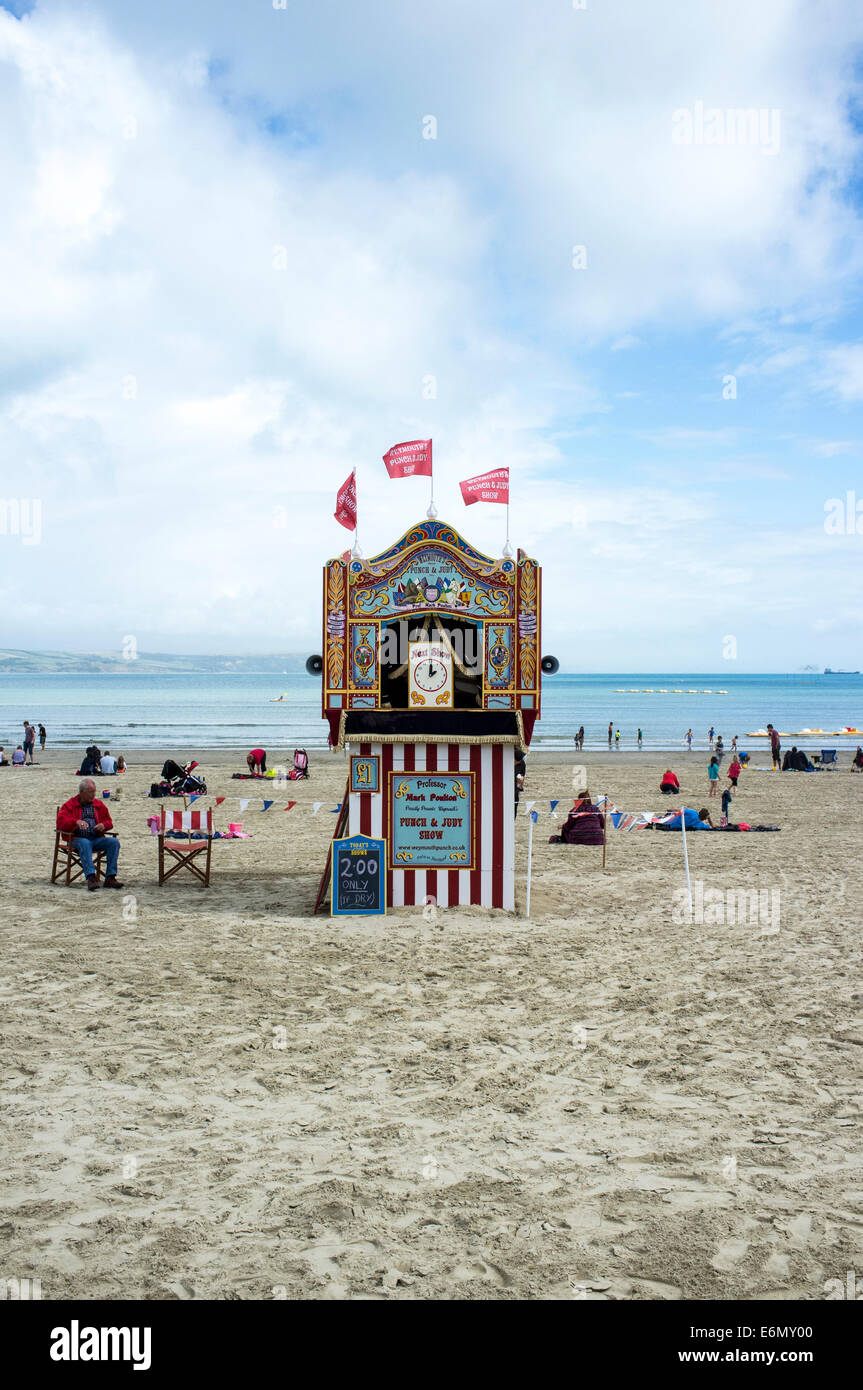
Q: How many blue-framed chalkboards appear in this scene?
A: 1